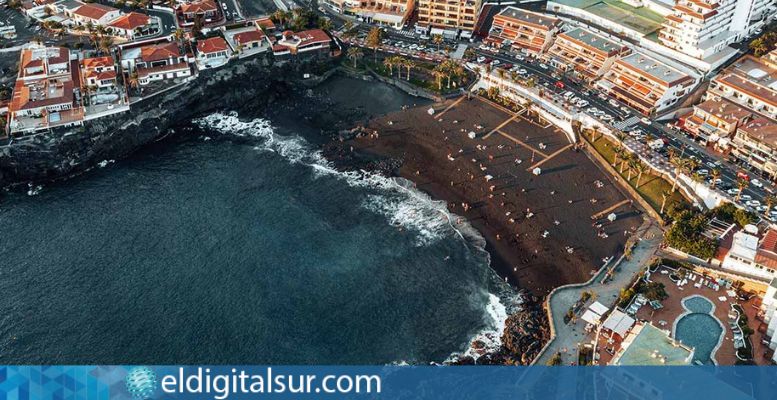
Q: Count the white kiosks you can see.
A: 4